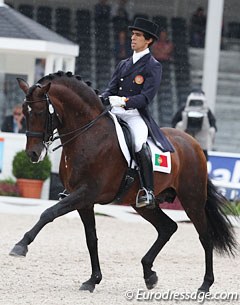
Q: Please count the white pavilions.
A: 1